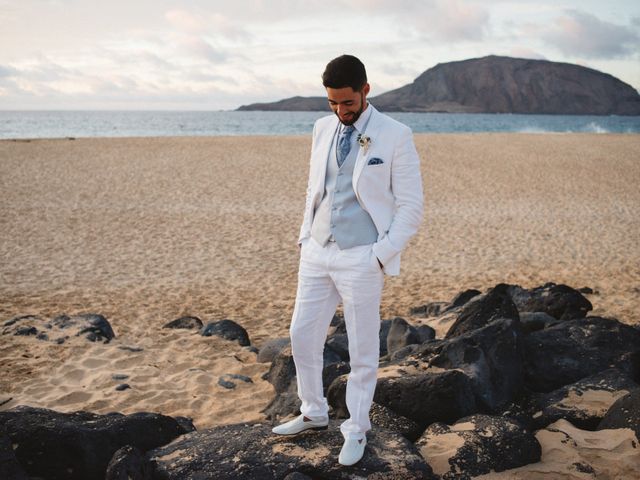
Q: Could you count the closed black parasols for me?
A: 0